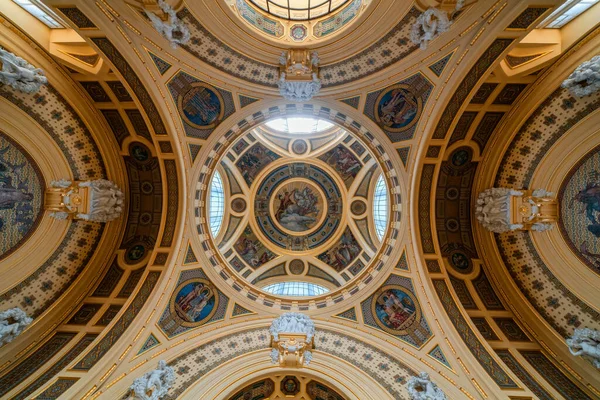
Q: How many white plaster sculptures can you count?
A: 12